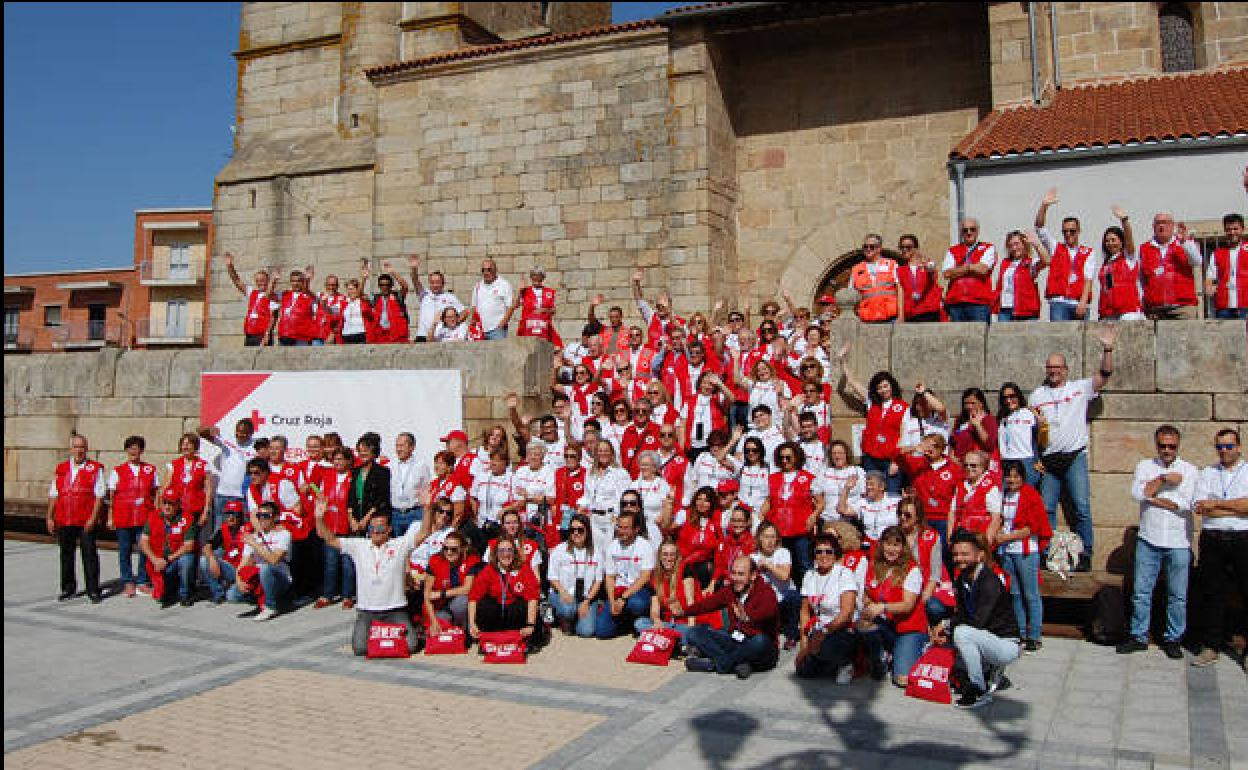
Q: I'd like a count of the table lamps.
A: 0